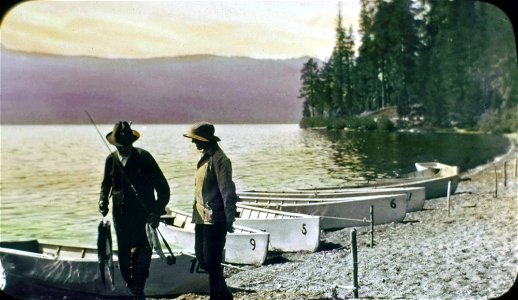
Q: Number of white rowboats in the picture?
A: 6